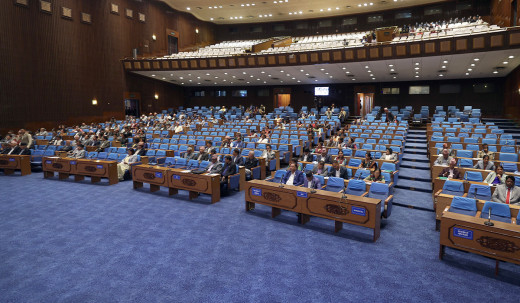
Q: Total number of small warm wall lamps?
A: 4